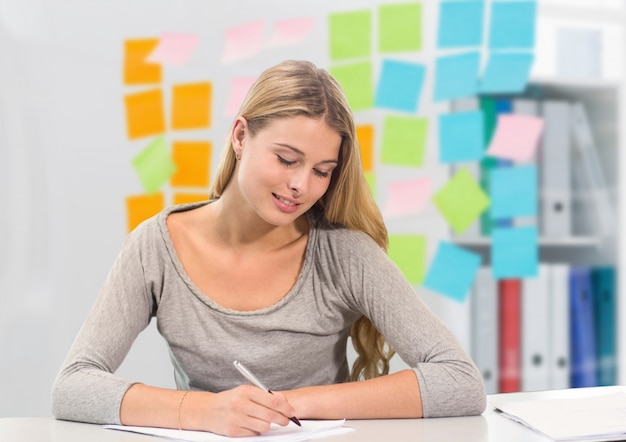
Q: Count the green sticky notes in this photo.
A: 8